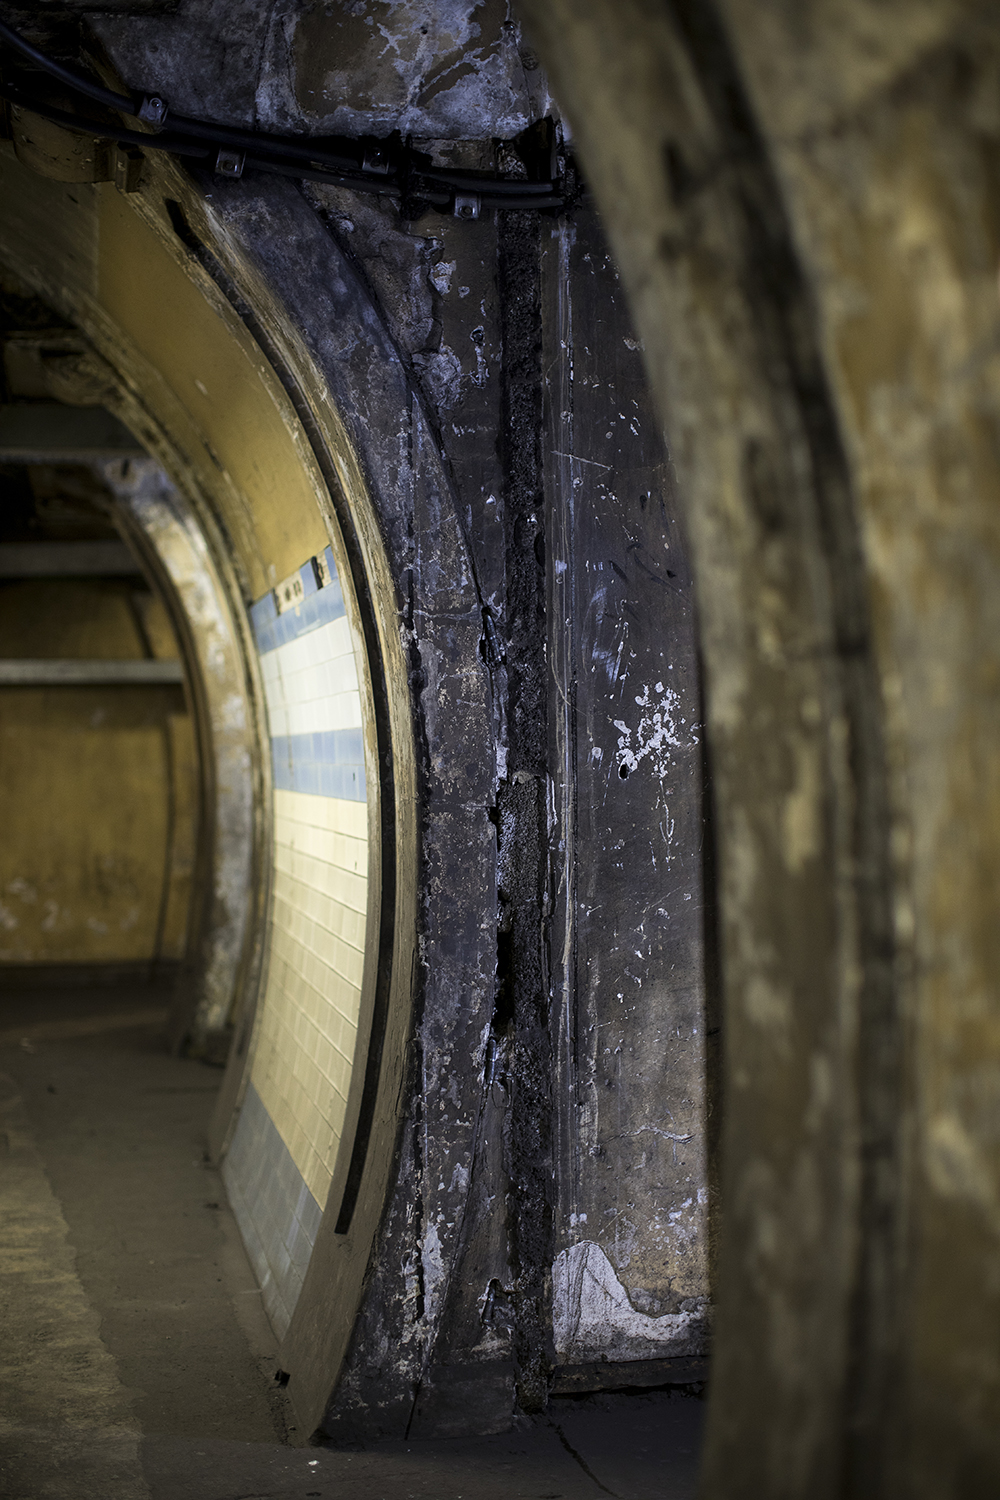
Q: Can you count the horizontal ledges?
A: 3